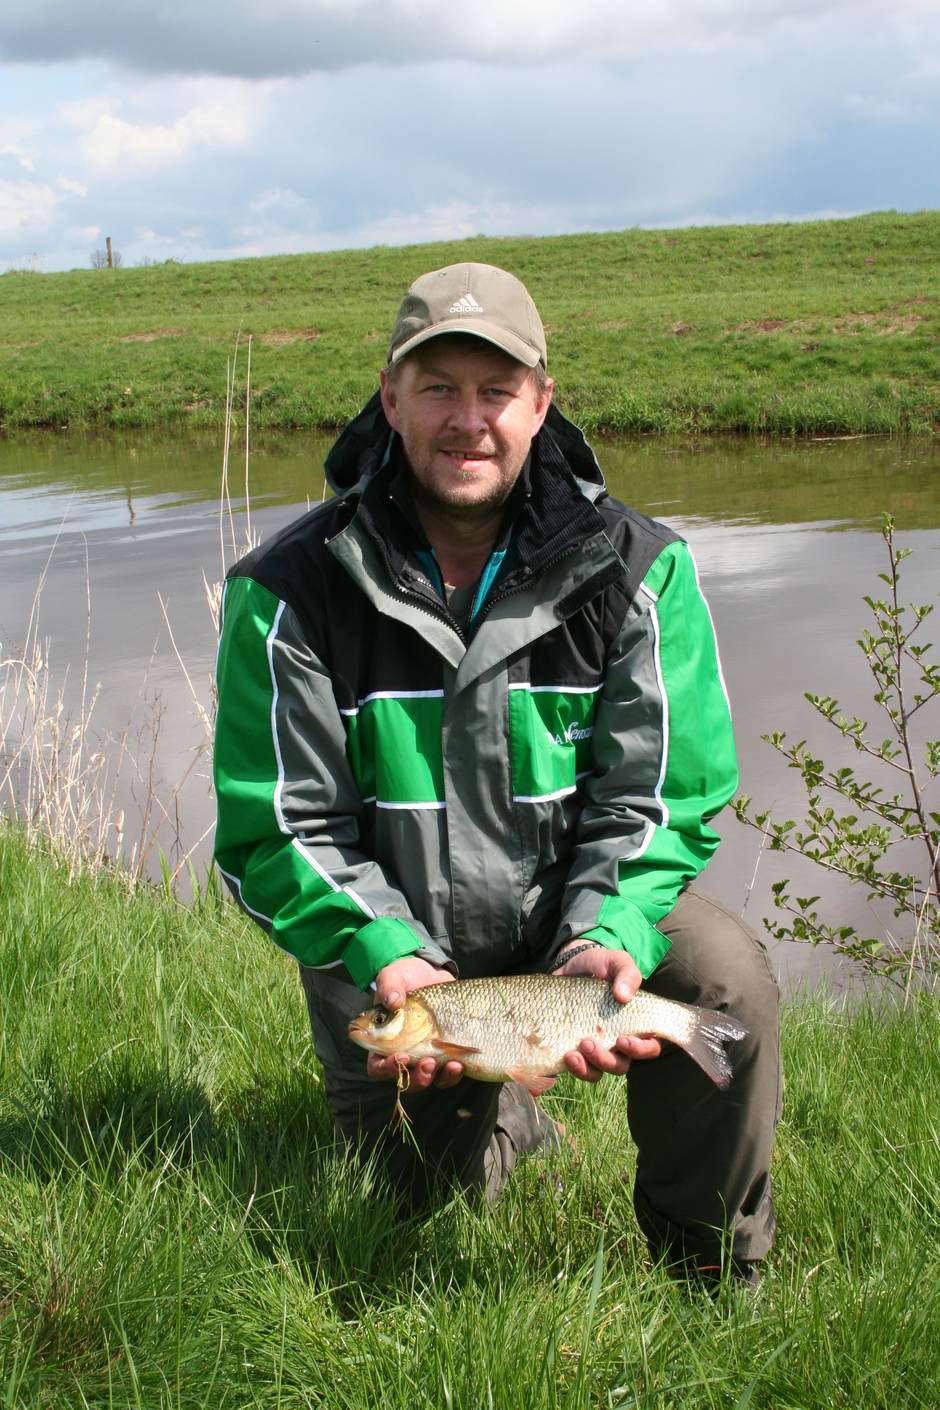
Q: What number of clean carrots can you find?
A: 0